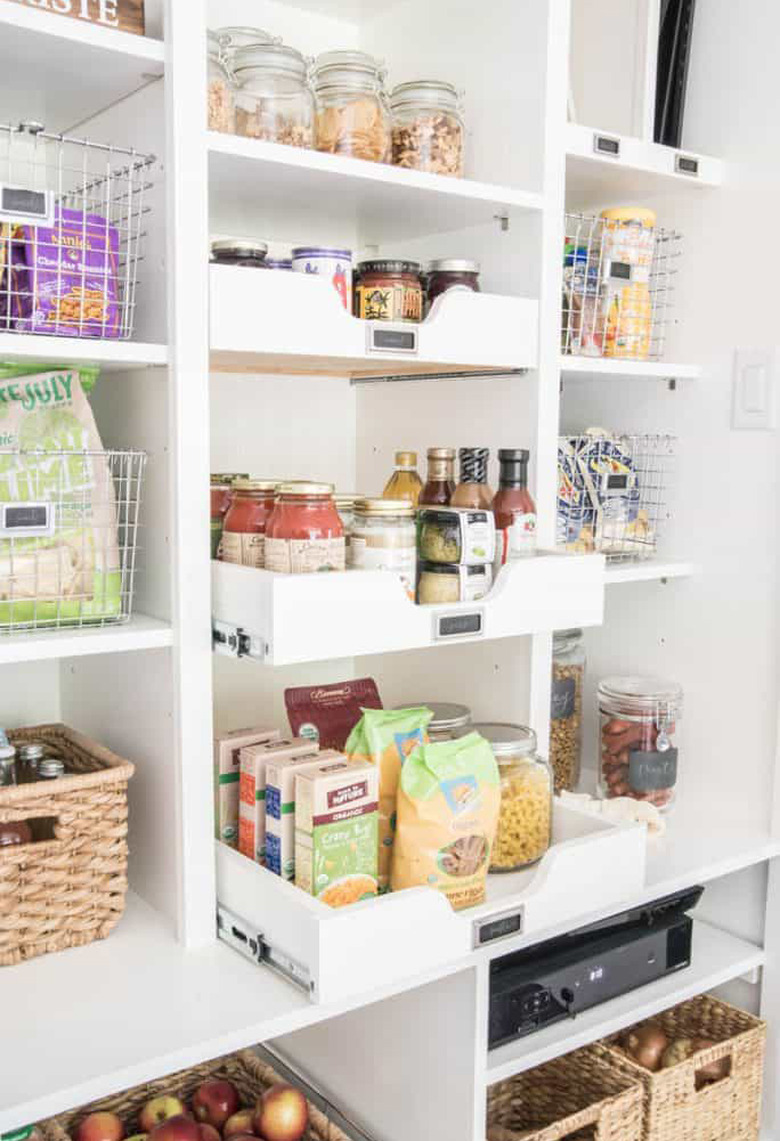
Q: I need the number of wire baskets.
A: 4